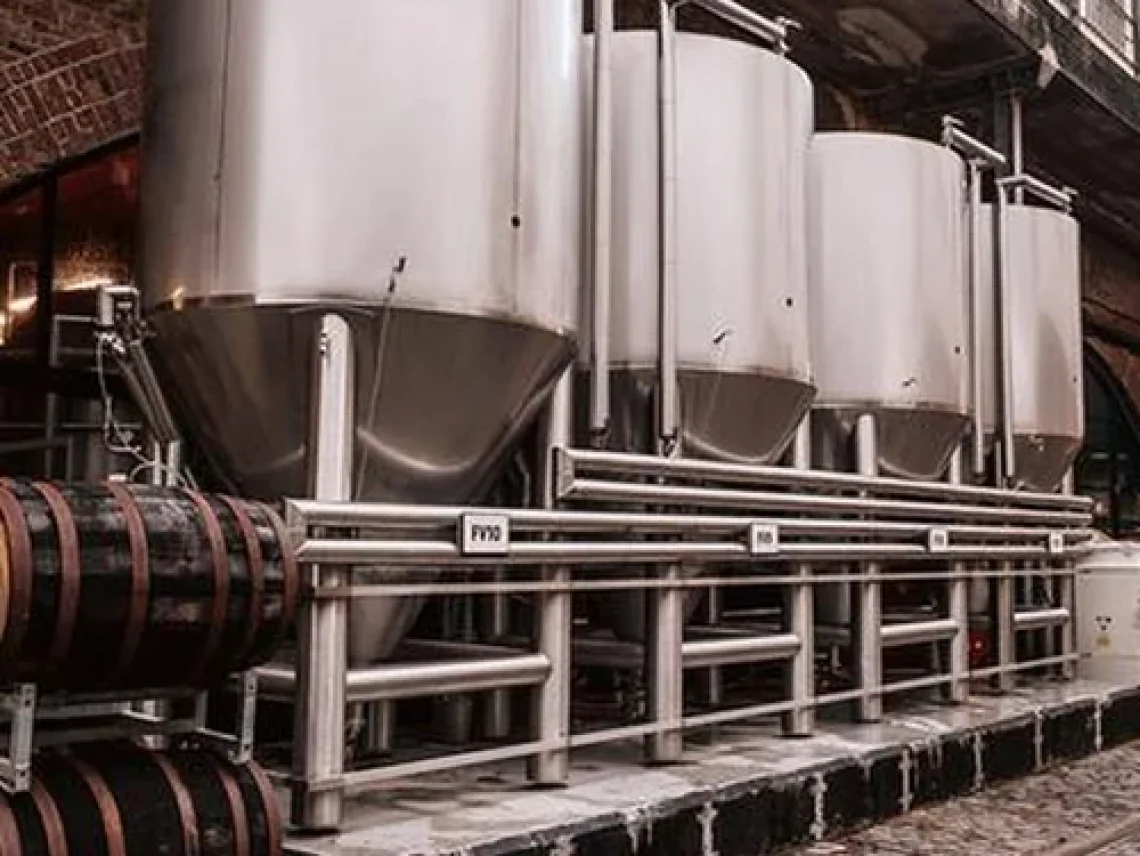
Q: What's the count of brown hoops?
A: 12